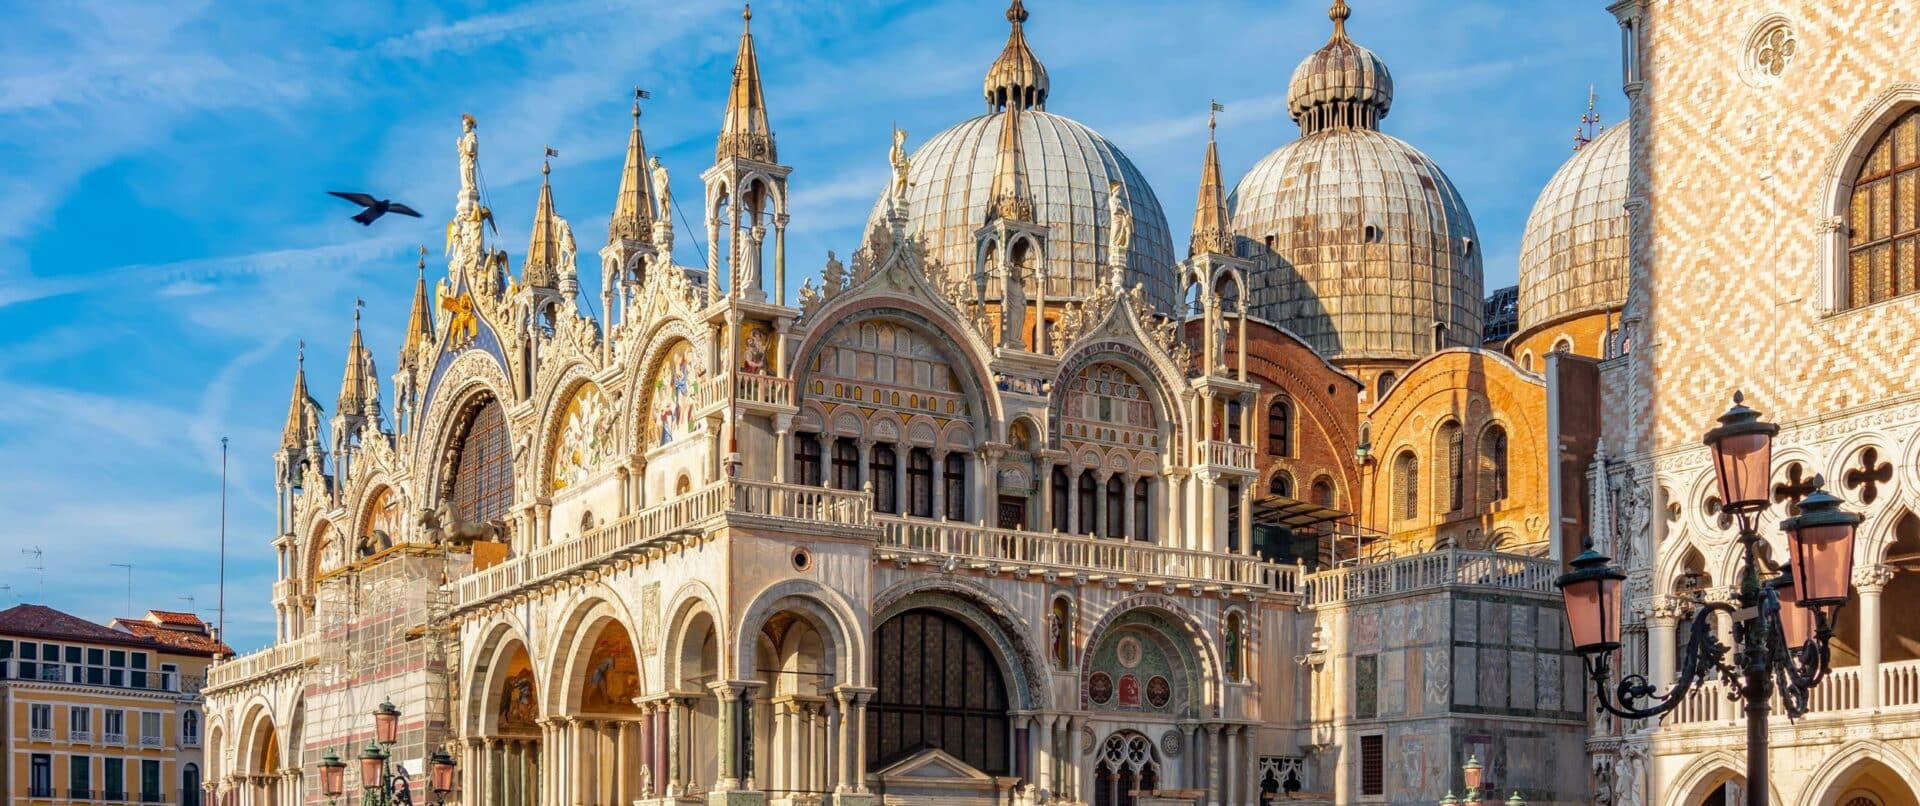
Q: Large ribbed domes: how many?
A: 3